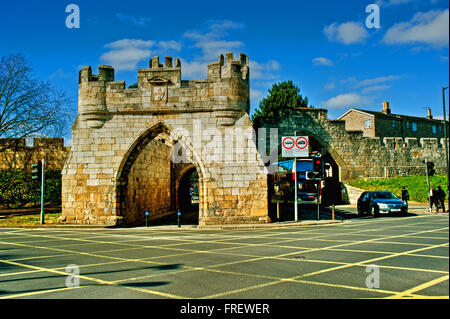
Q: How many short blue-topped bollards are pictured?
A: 2